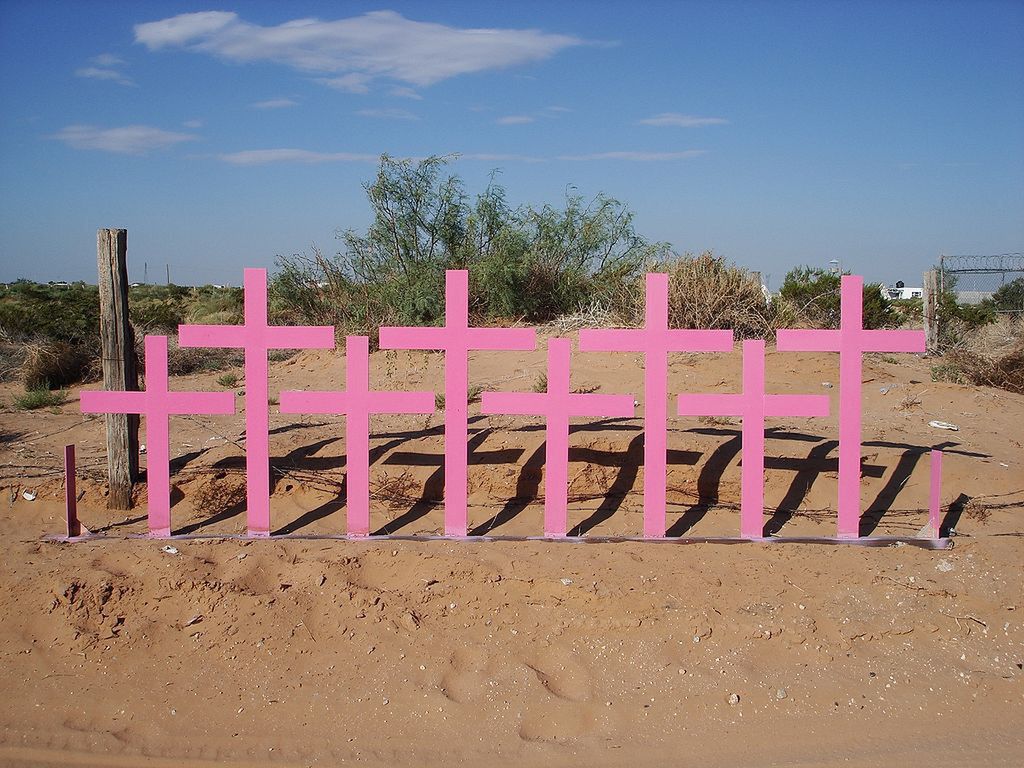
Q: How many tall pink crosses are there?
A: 4